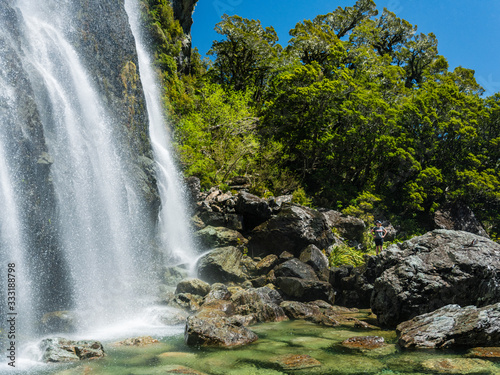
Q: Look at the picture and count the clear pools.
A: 1